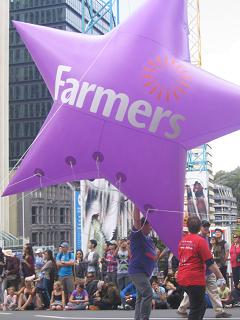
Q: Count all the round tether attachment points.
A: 5